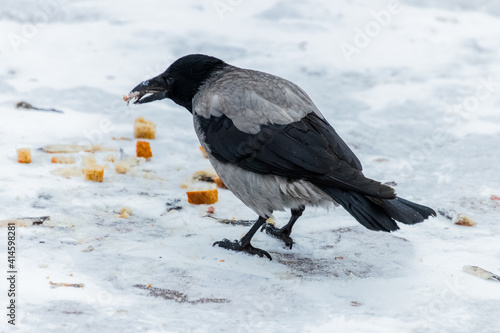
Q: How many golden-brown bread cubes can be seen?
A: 5